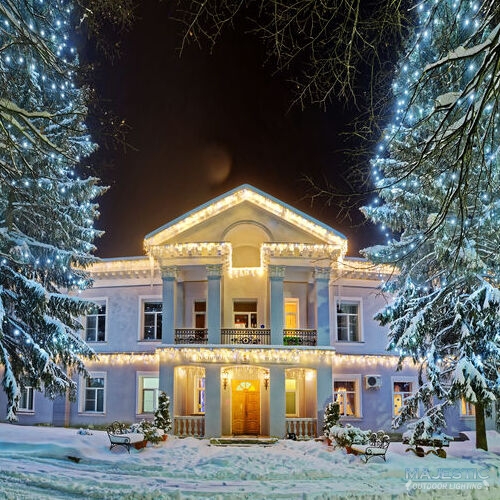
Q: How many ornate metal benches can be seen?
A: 2